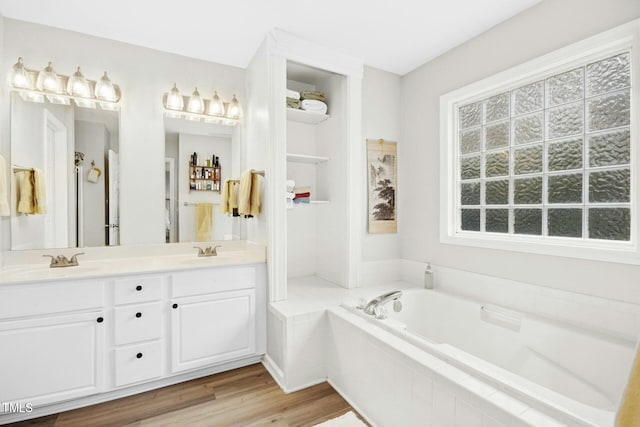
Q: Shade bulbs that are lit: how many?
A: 8